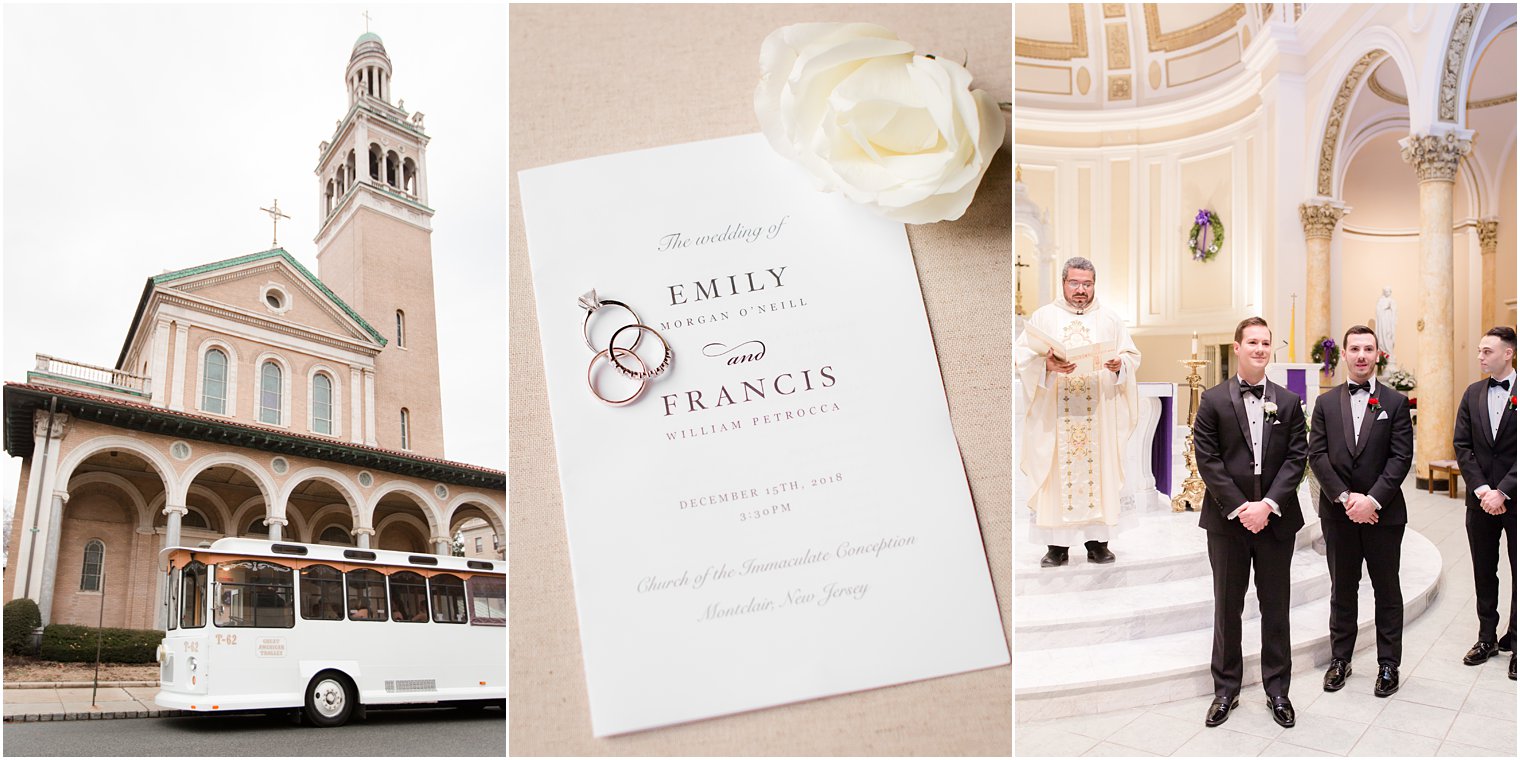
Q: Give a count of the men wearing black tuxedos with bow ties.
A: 3